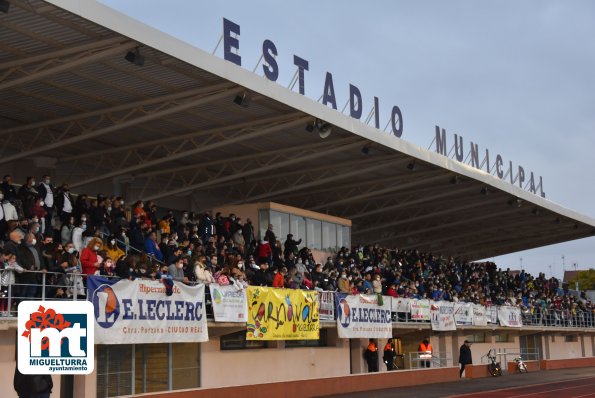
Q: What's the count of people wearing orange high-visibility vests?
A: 3